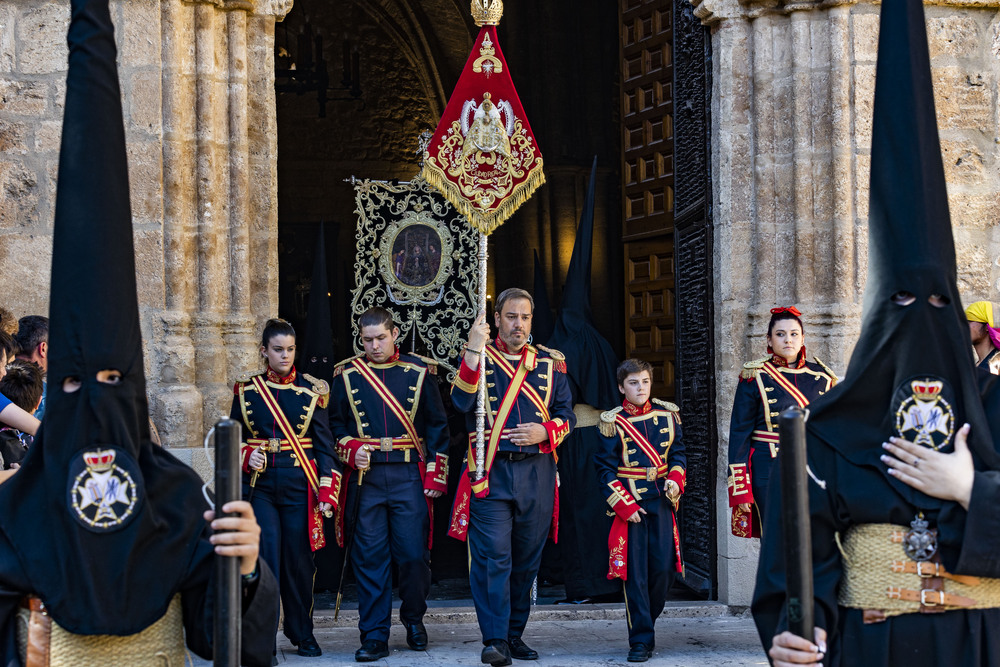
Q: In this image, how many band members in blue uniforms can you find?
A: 5